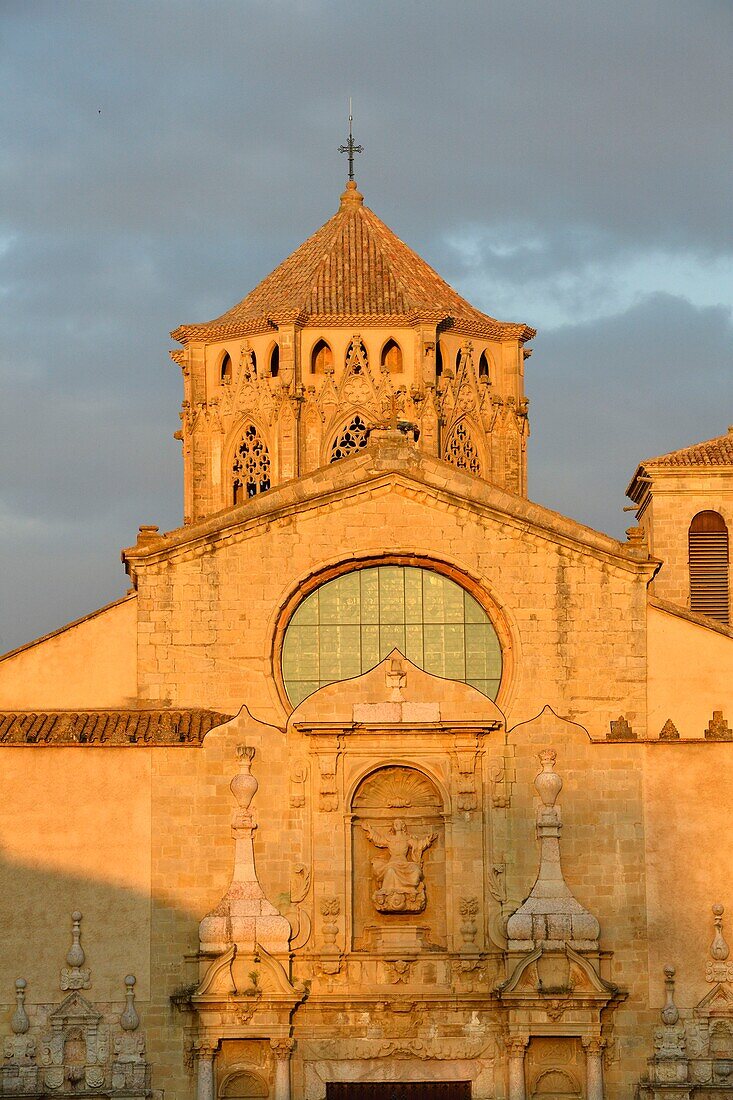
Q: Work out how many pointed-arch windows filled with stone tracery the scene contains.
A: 3